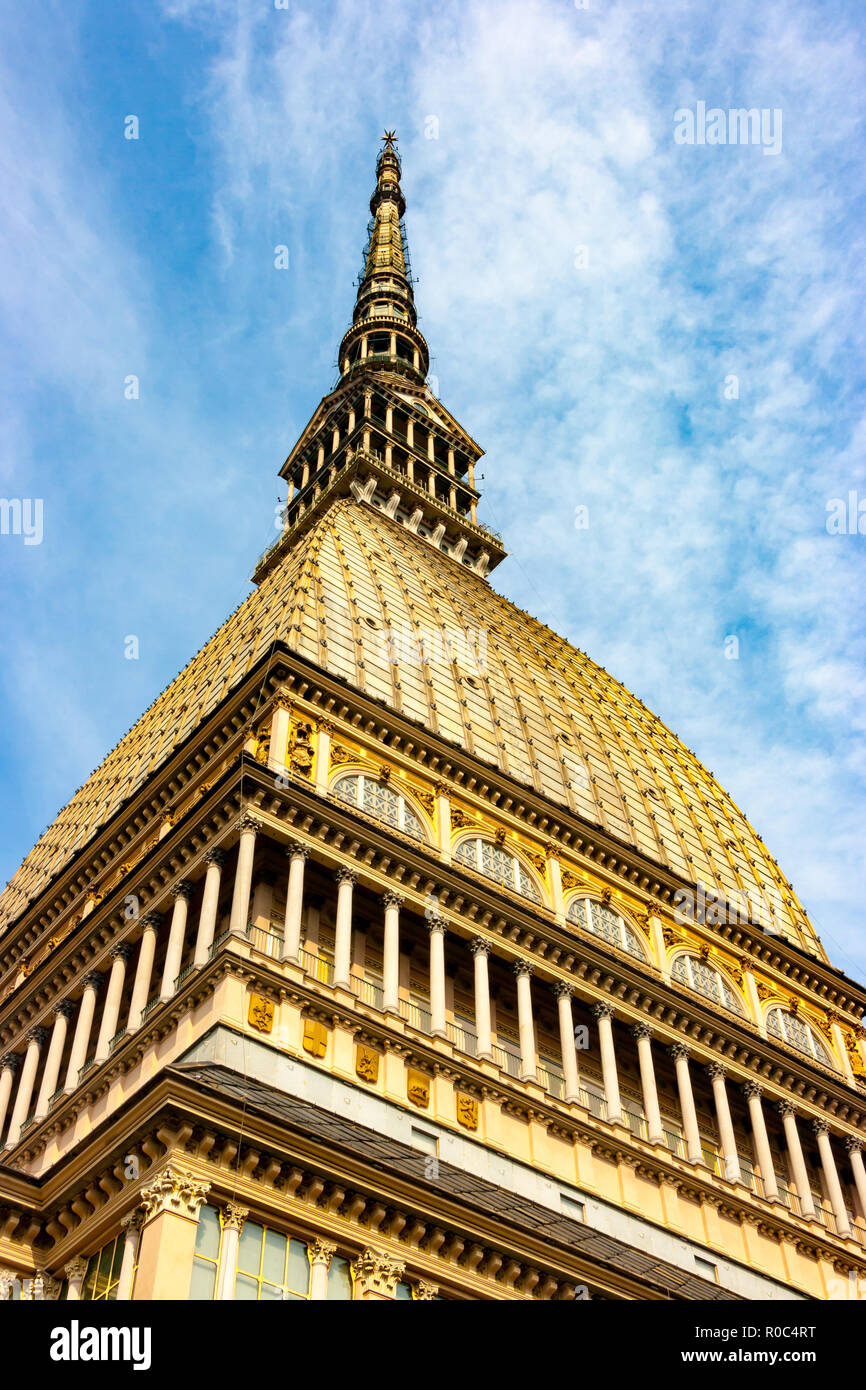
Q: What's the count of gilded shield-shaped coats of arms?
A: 5